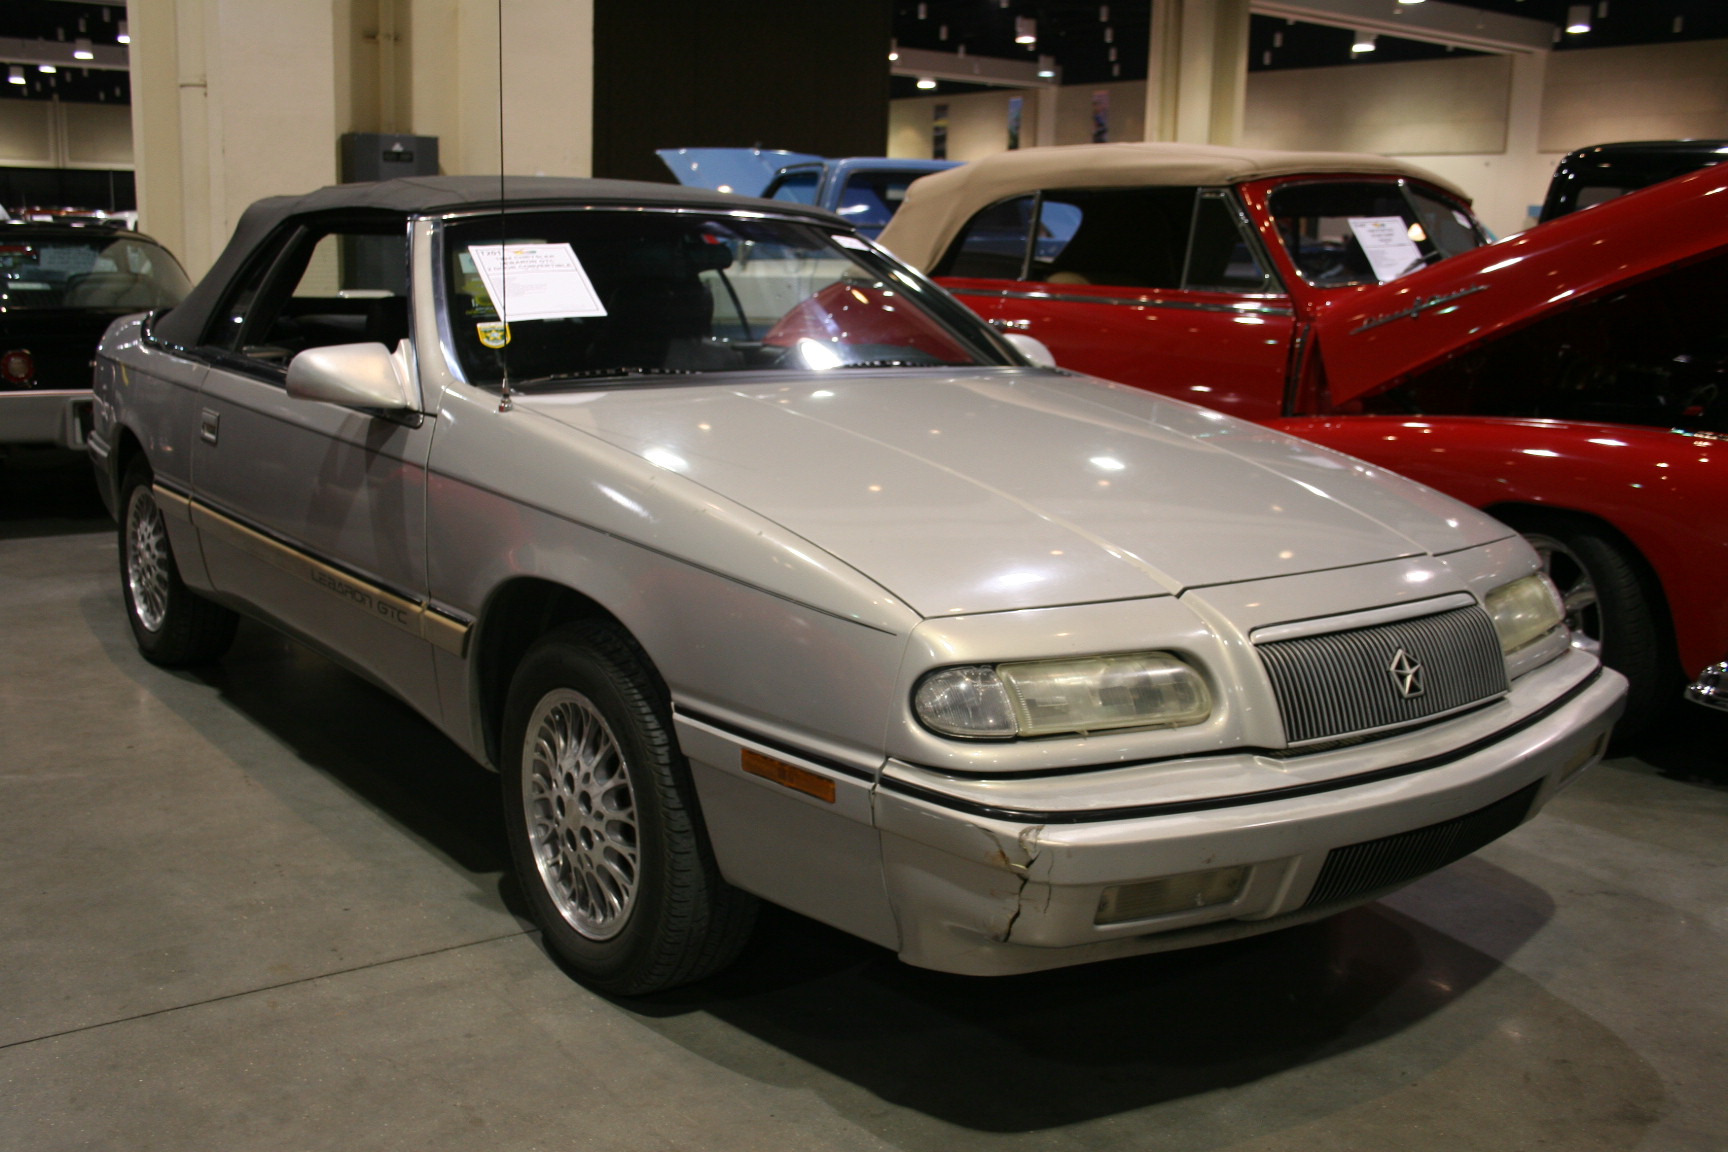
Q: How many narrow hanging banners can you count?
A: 3